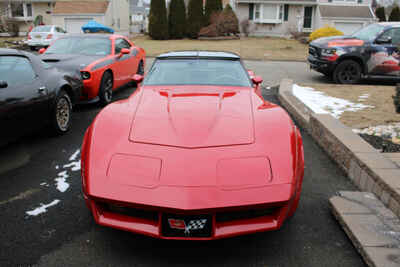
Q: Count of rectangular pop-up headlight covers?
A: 2